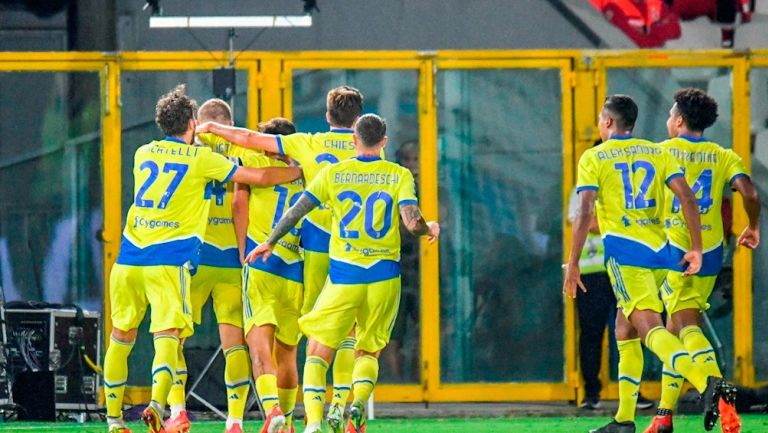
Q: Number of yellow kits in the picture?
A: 7